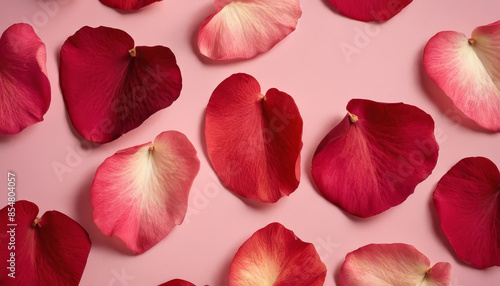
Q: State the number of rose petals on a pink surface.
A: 14